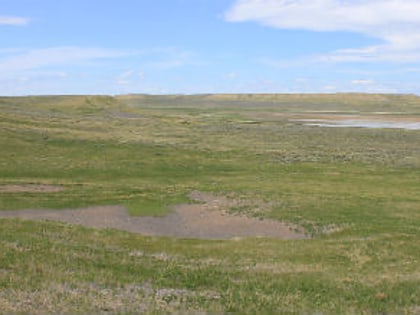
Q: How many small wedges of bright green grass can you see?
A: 1